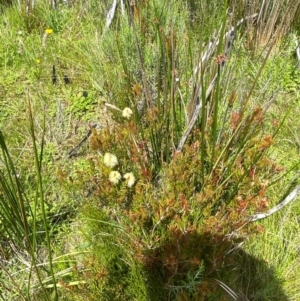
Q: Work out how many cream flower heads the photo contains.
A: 4